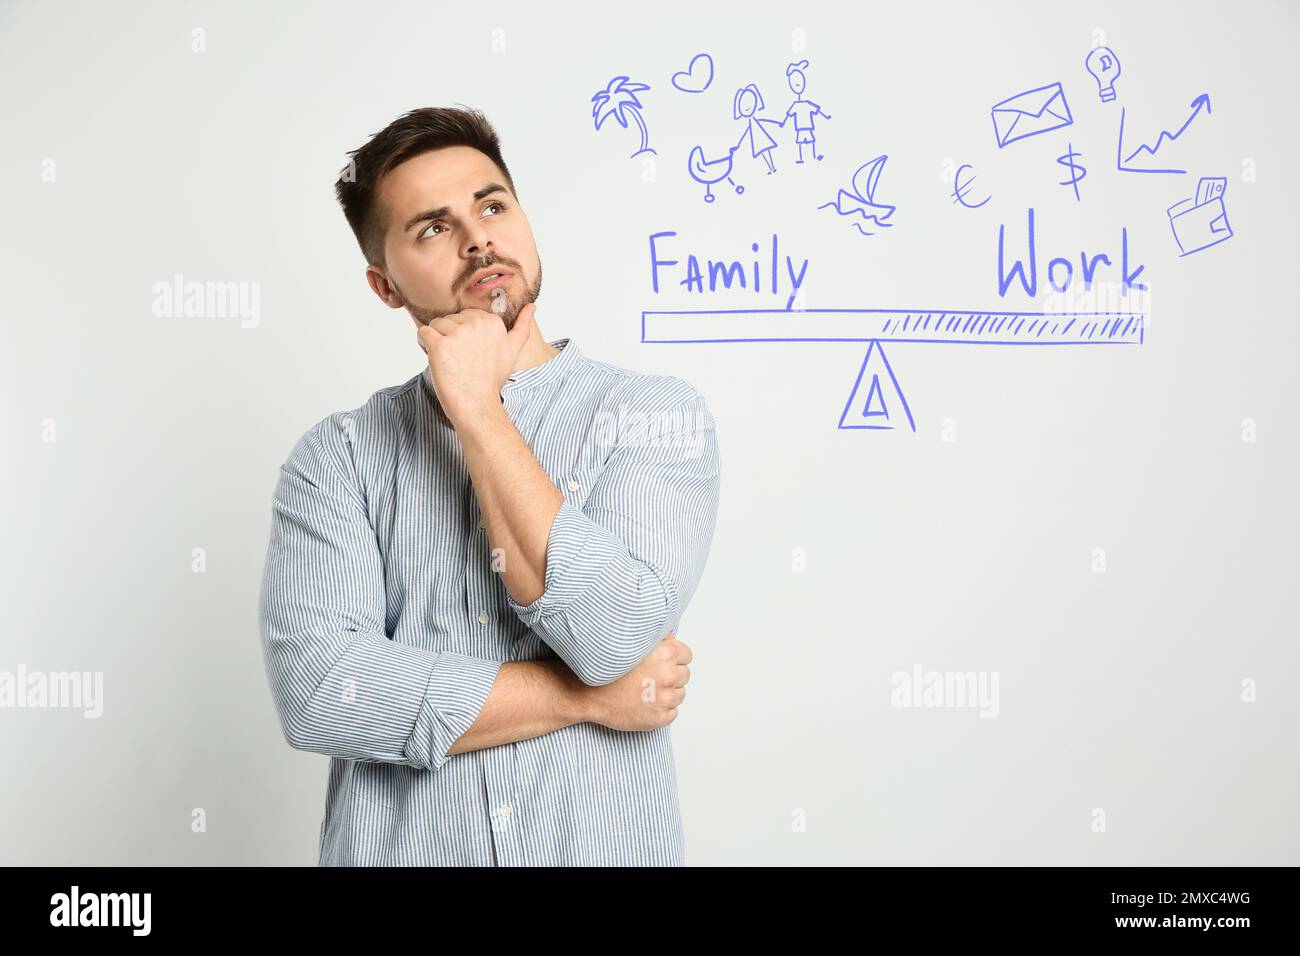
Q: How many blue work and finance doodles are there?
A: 6